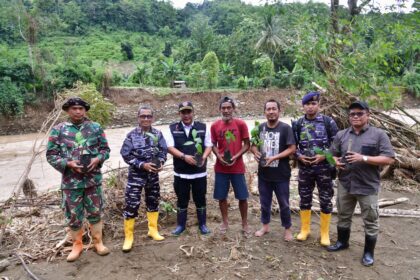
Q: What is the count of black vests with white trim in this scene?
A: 1